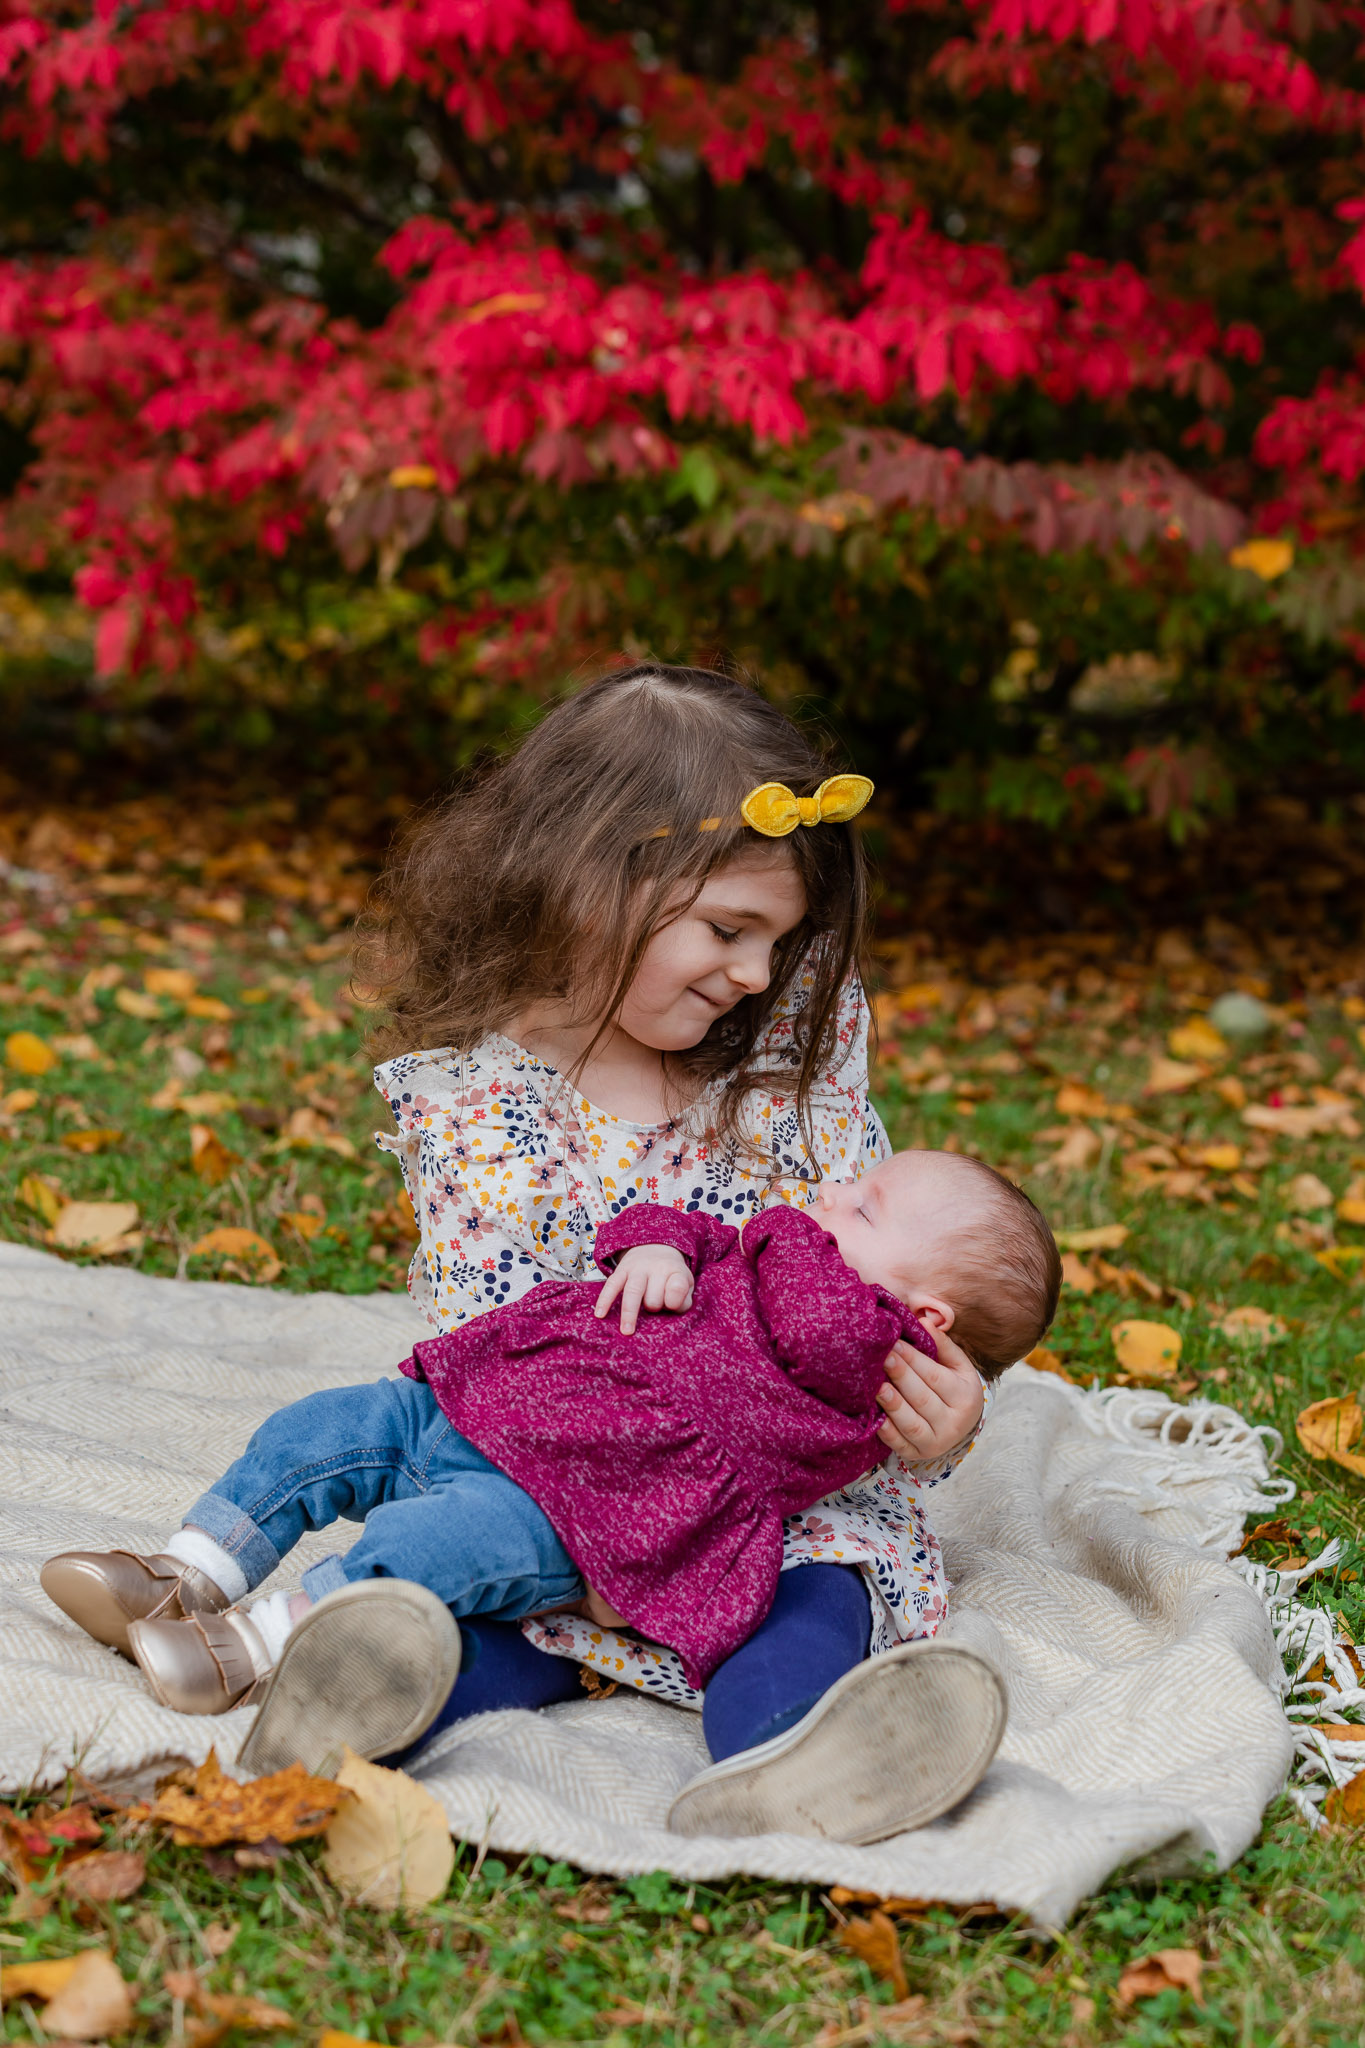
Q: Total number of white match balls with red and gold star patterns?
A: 0